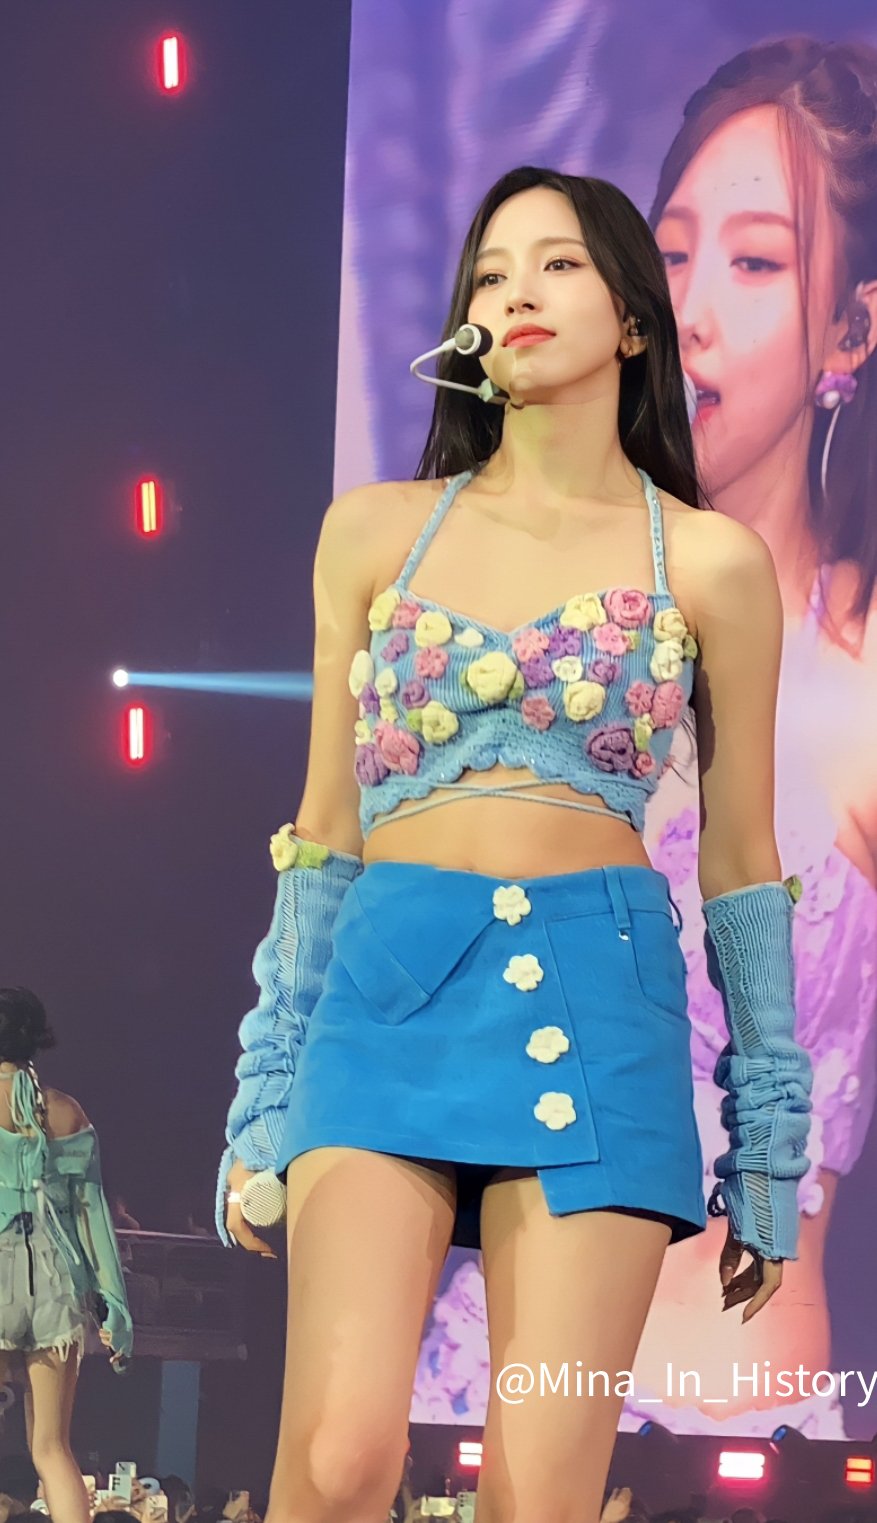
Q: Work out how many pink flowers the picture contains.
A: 10